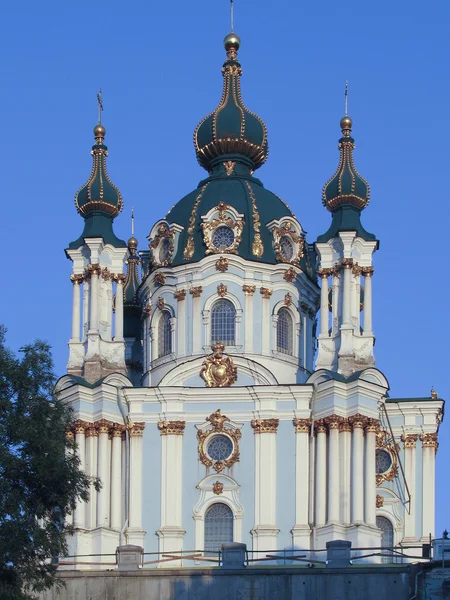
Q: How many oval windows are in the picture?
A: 5